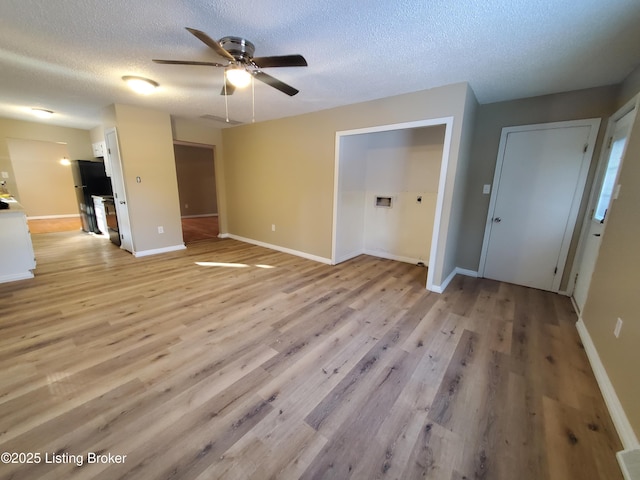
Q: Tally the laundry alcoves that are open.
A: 1